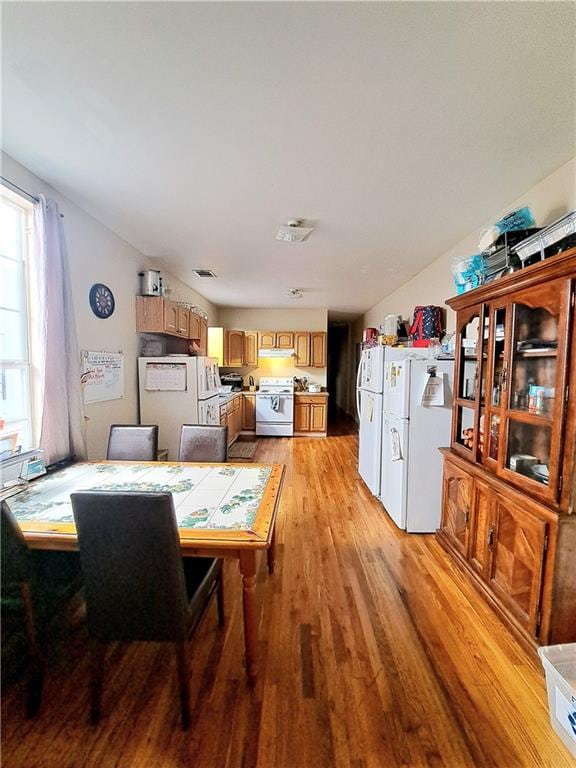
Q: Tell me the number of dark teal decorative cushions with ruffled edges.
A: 0